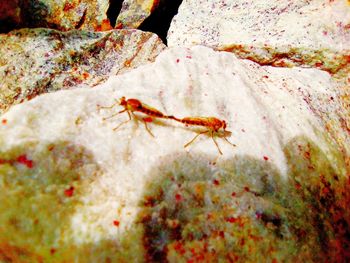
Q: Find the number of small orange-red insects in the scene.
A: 2